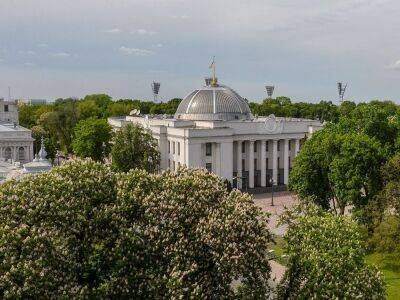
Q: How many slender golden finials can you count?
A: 1